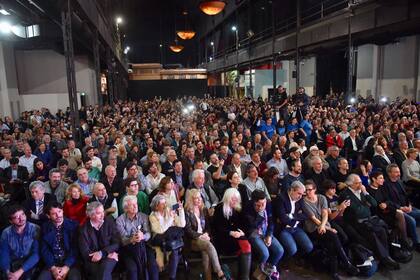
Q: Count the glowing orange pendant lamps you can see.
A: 3